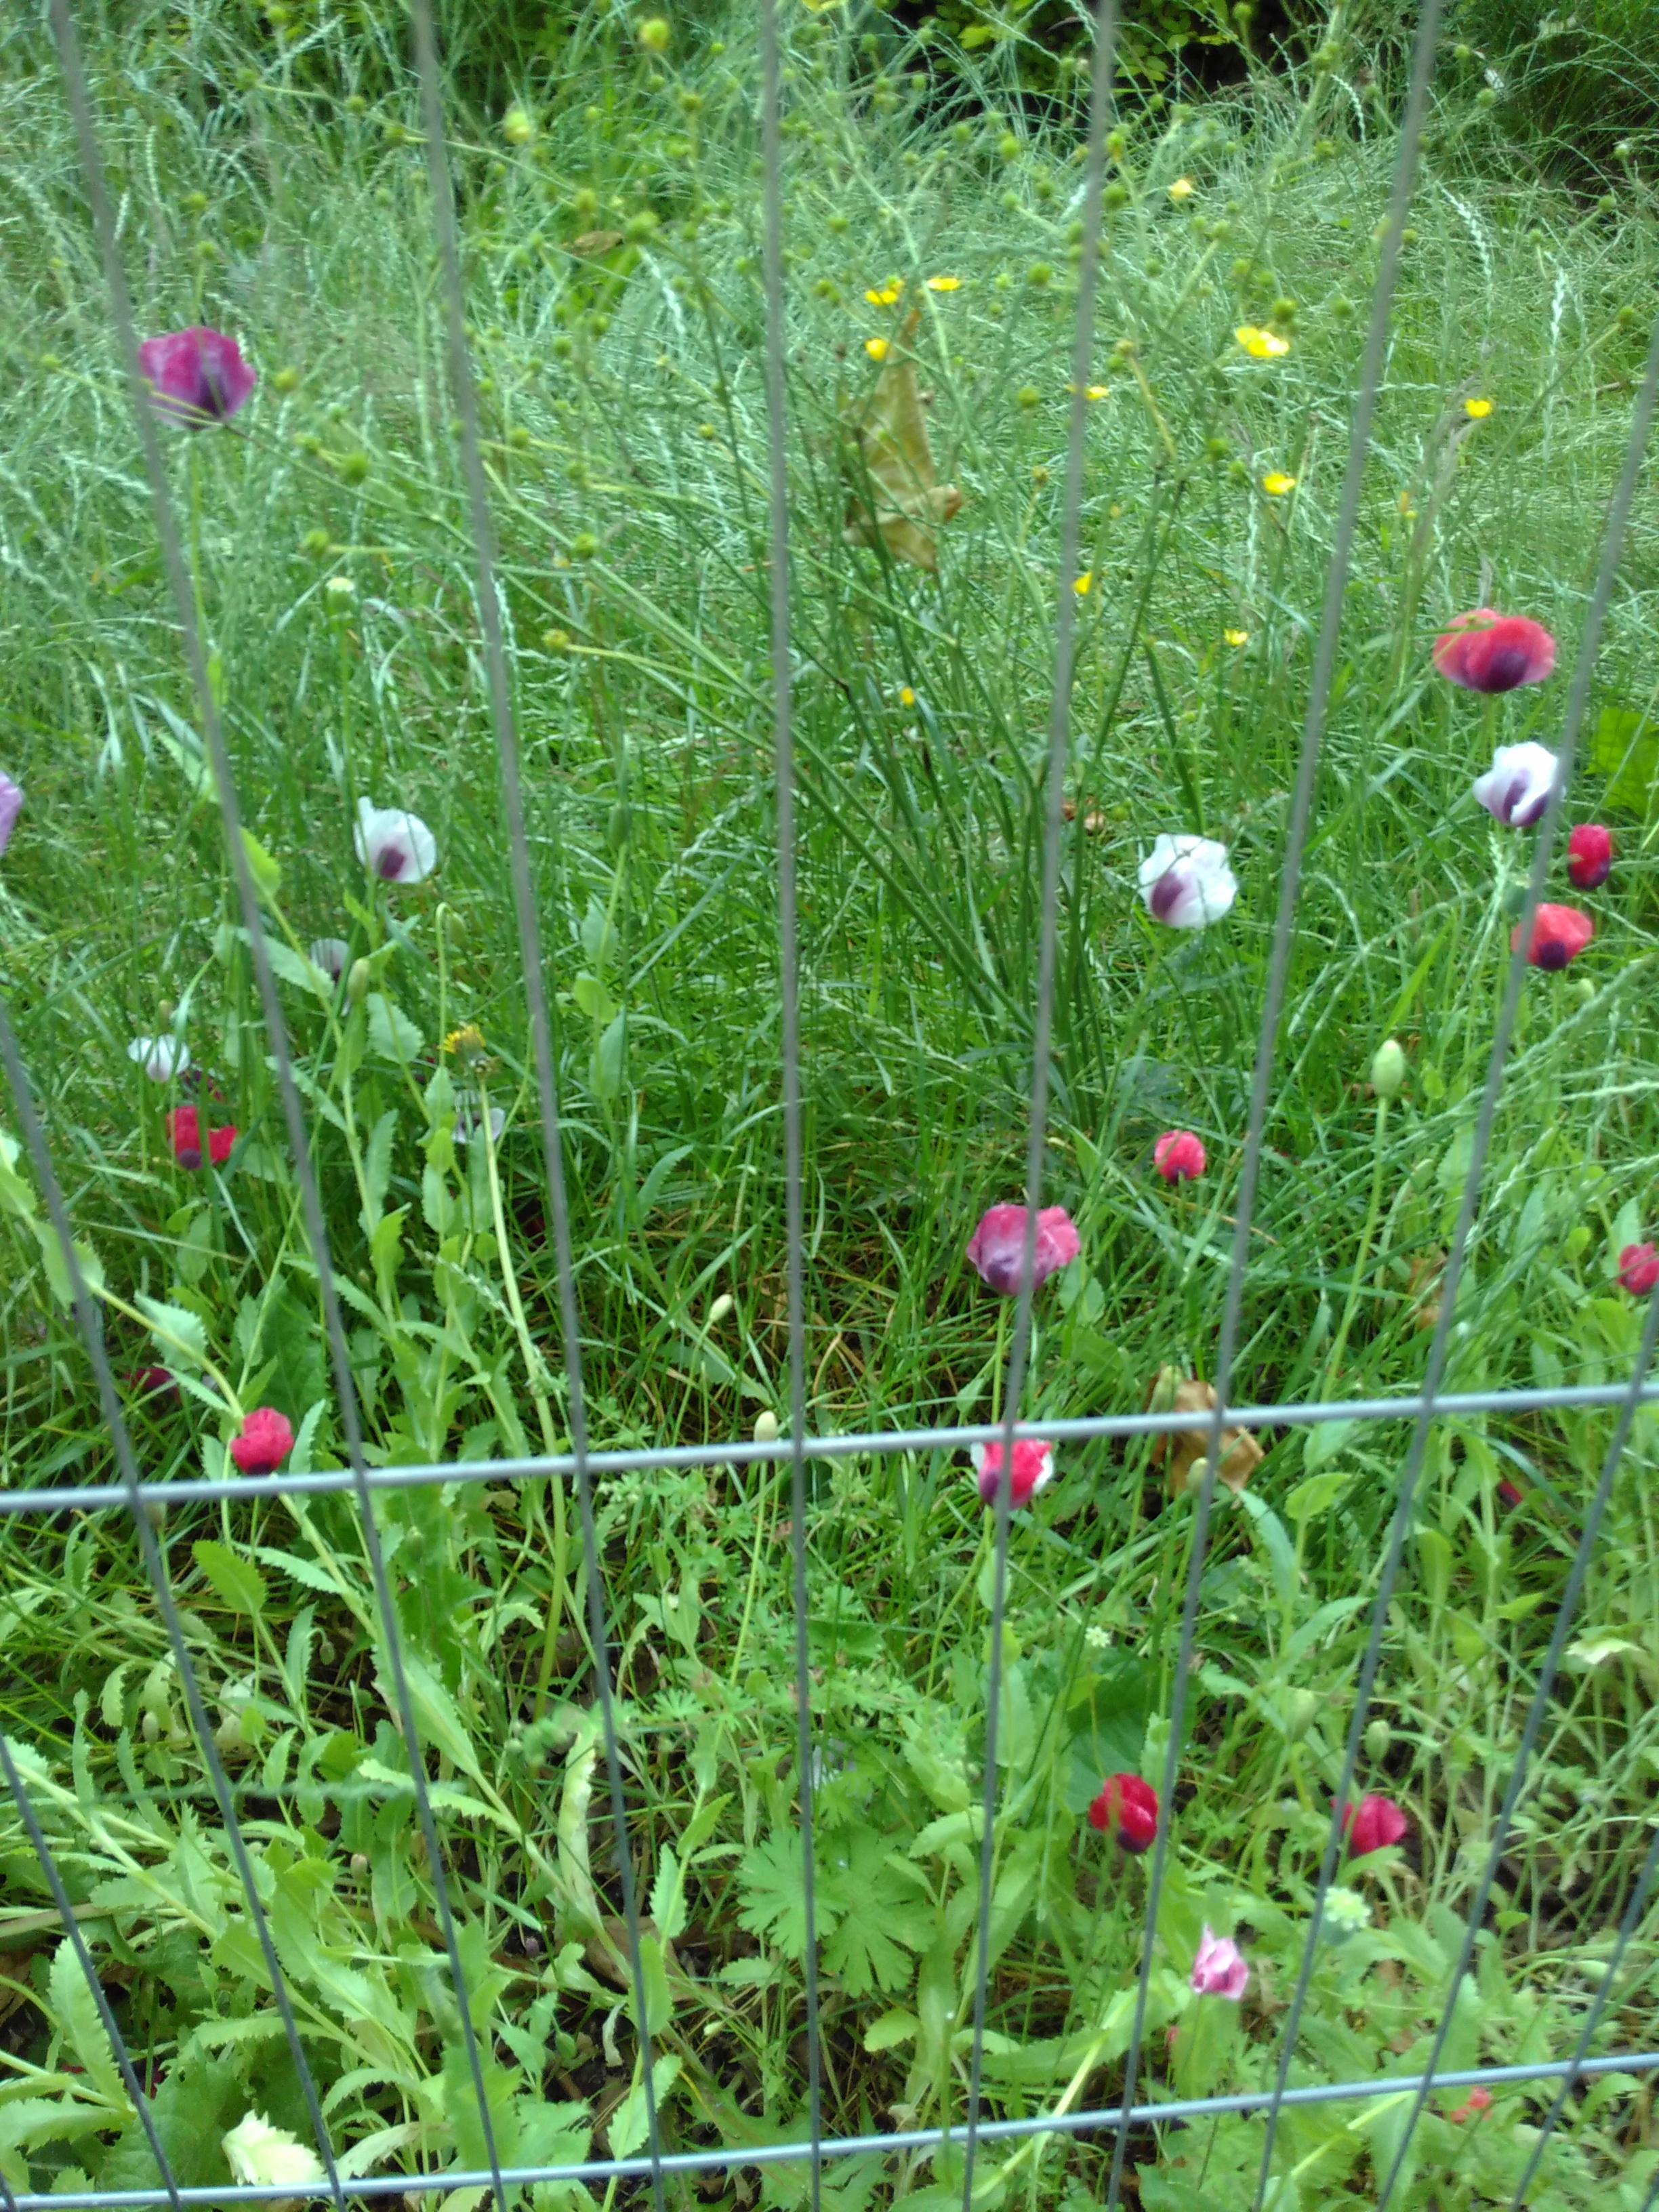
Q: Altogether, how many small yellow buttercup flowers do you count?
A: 11